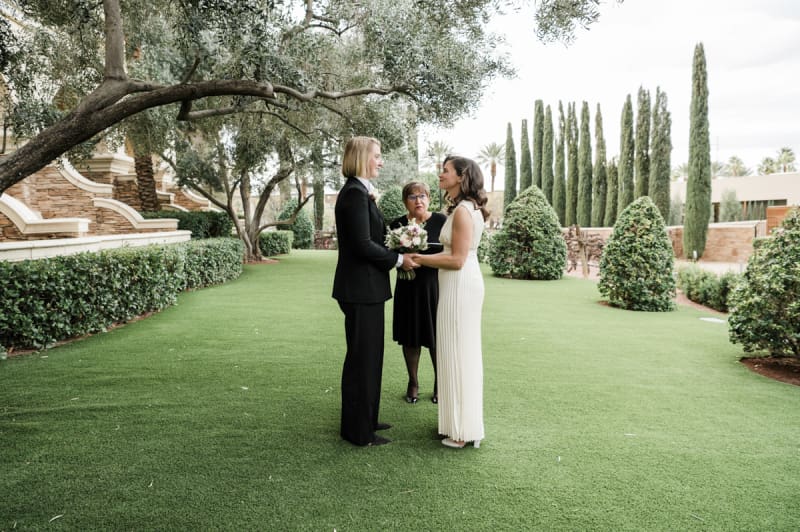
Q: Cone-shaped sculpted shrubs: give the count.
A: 3